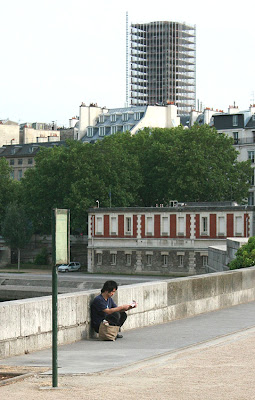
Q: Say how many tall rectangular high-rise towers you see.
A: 1